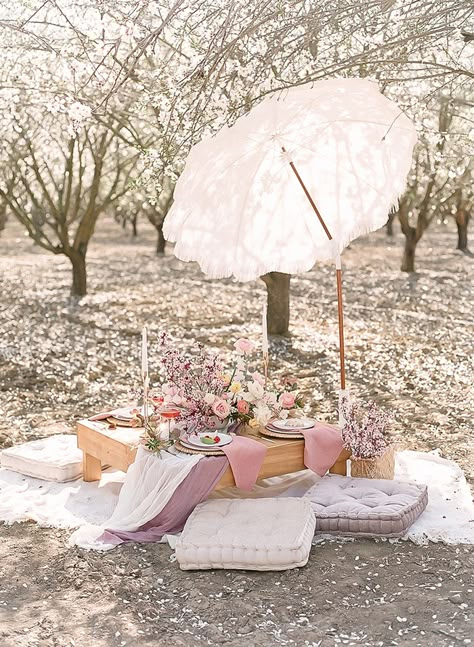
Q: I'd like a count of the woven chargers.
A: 3